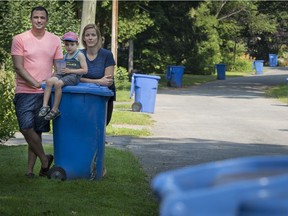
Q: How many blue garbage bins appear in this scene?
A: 7